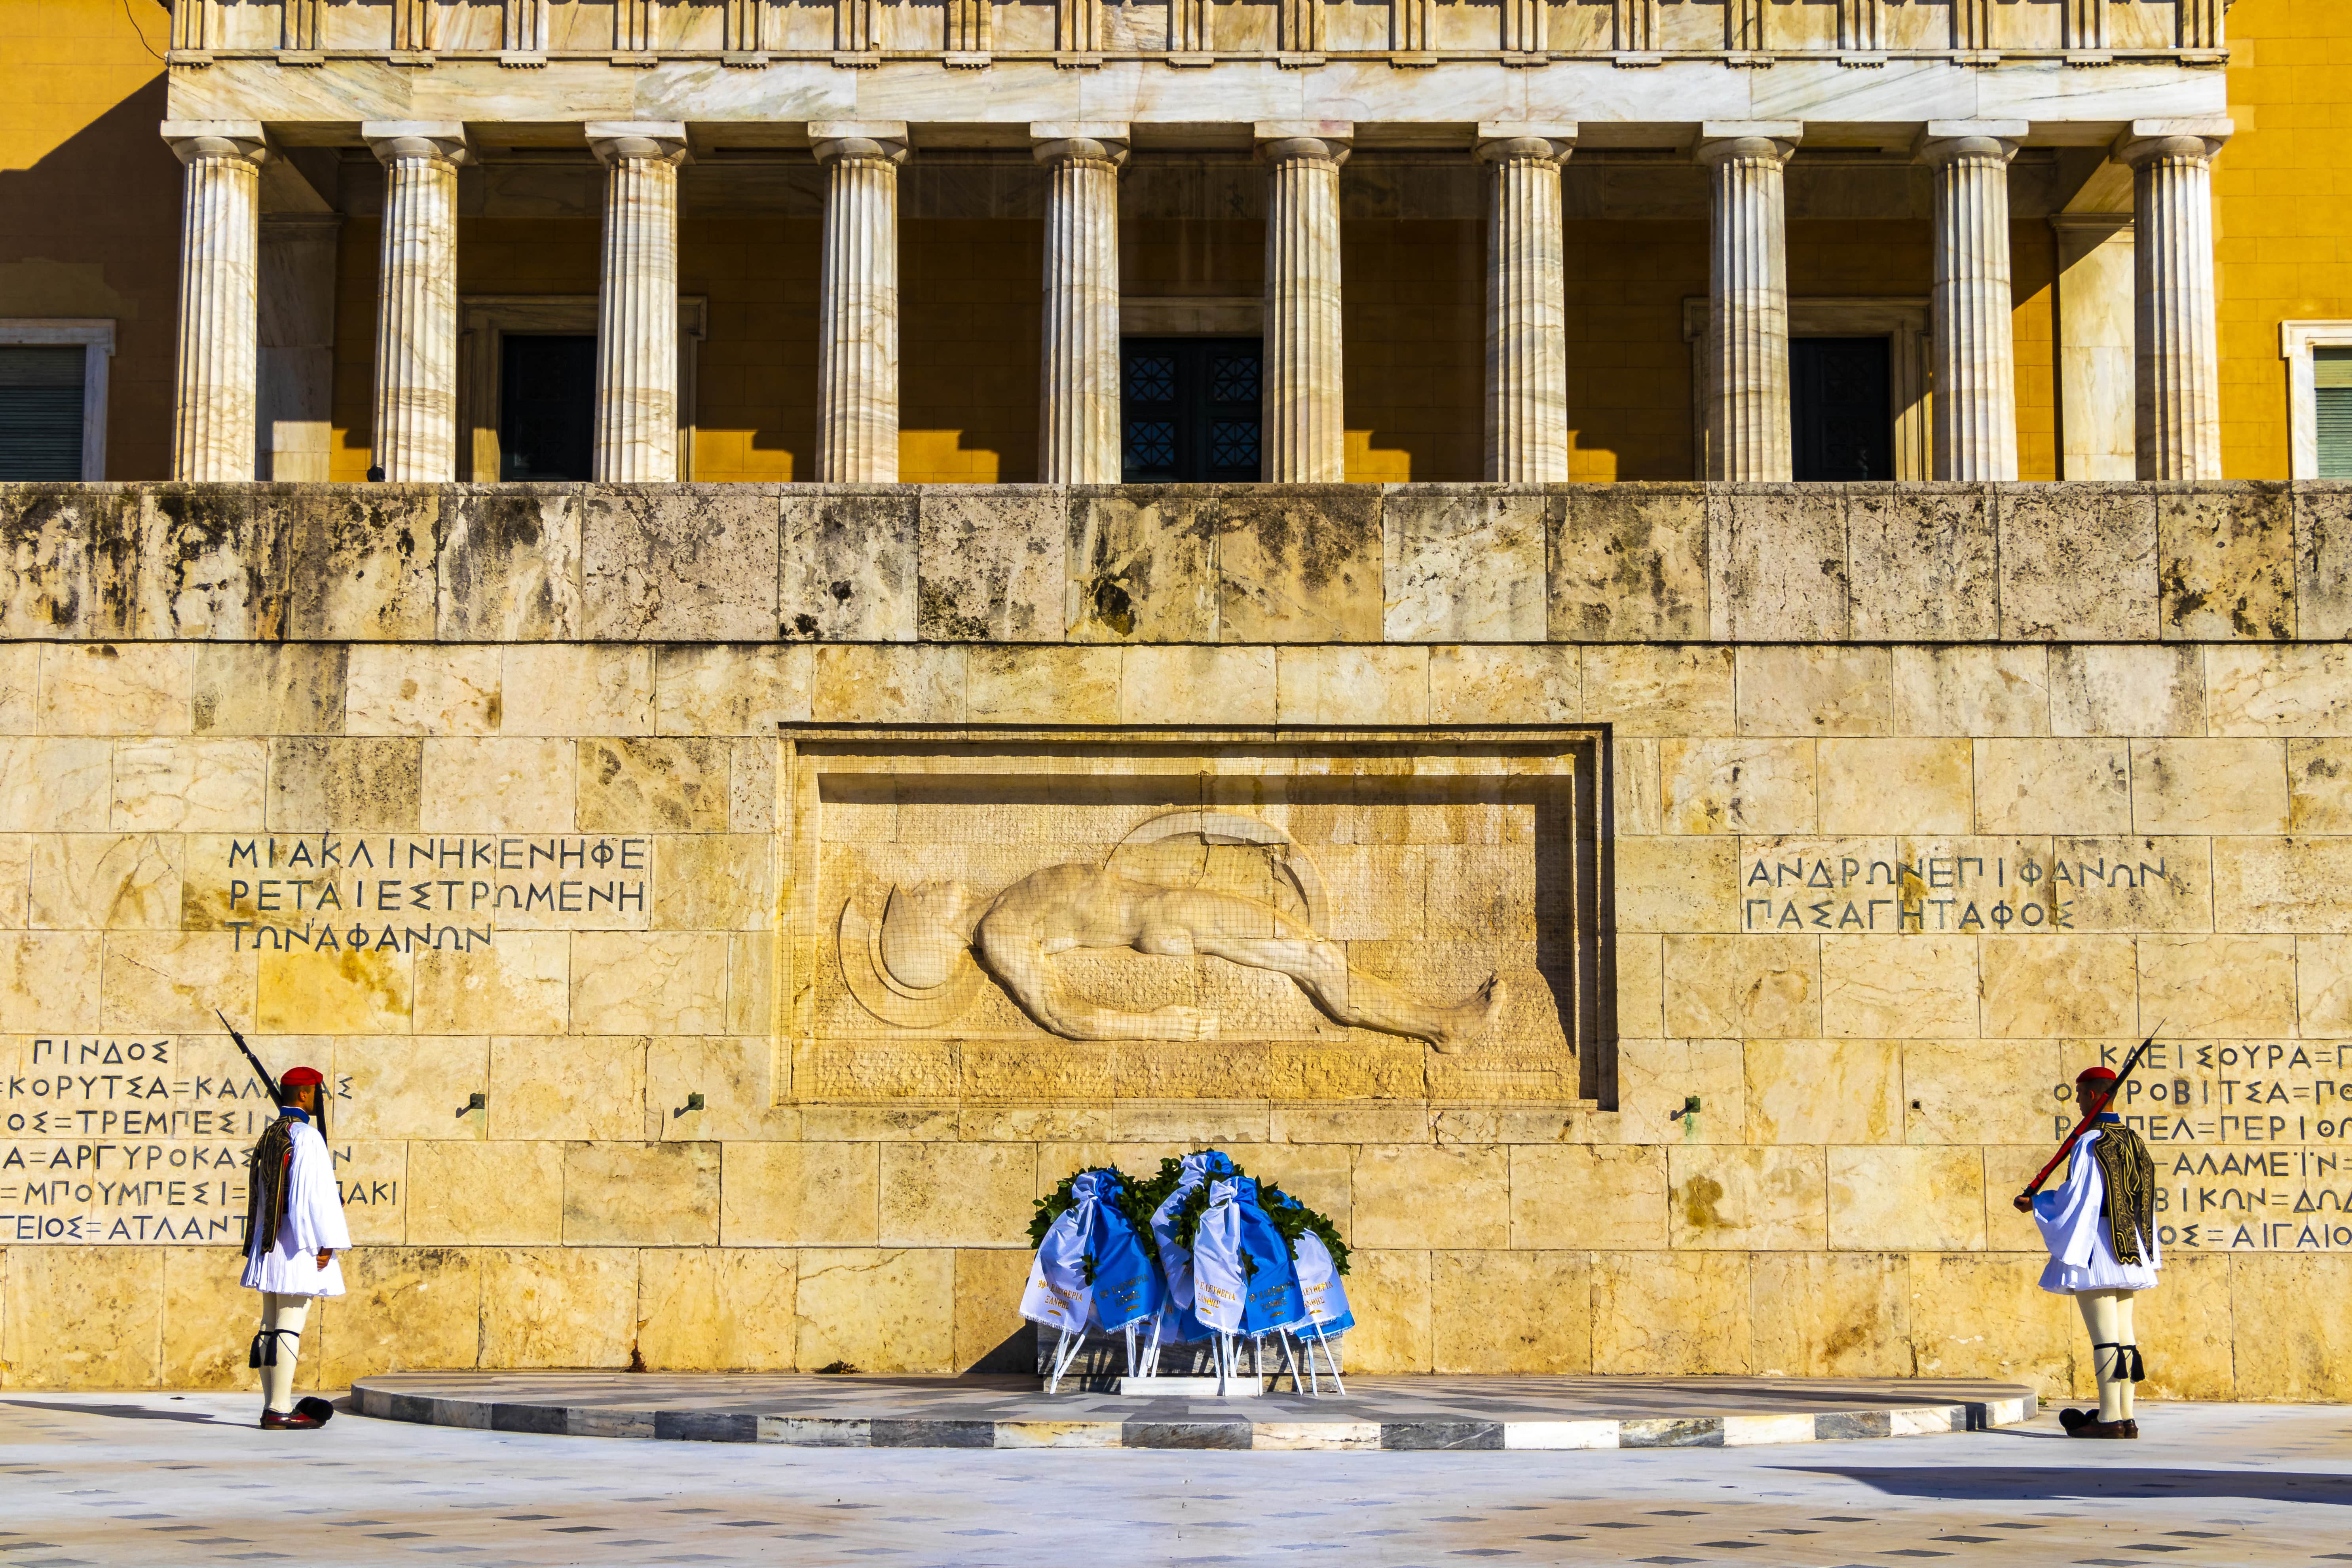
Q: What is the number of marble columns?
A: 10